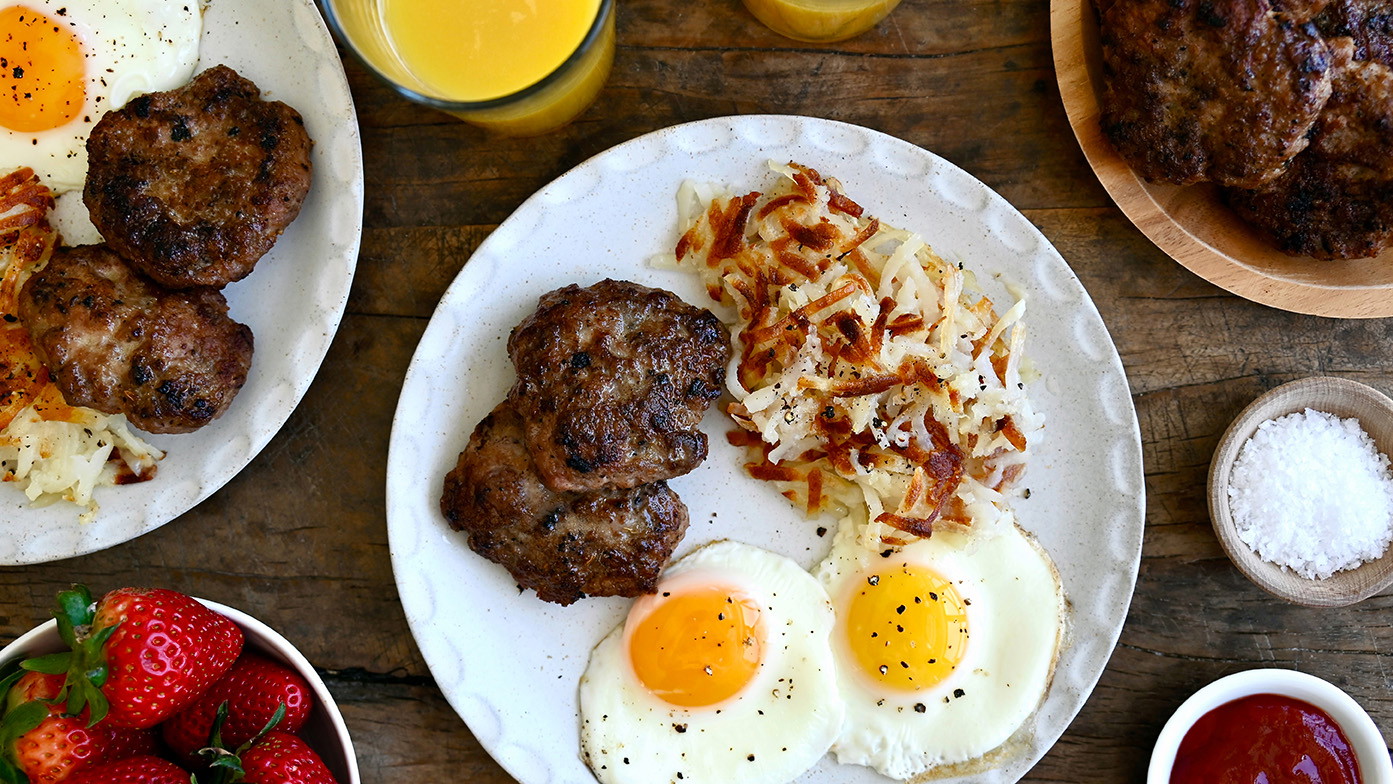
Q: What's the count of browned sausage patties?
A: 7